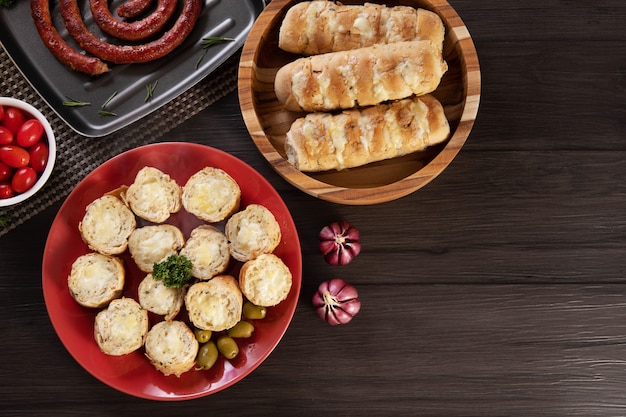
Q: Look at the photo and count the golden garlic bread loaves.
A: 3